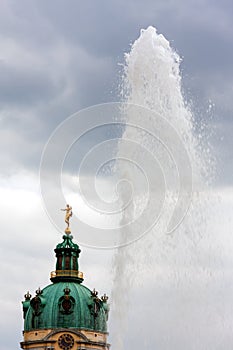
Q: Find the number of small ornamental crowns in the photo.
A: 5